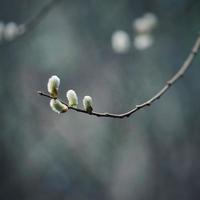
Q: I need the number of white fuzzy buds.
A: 4